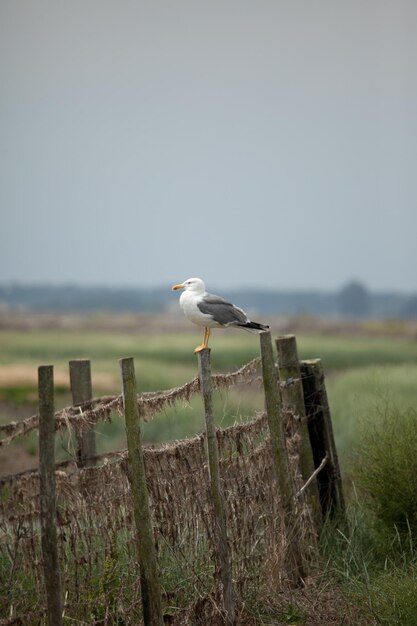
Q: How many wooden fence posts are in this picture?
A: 7